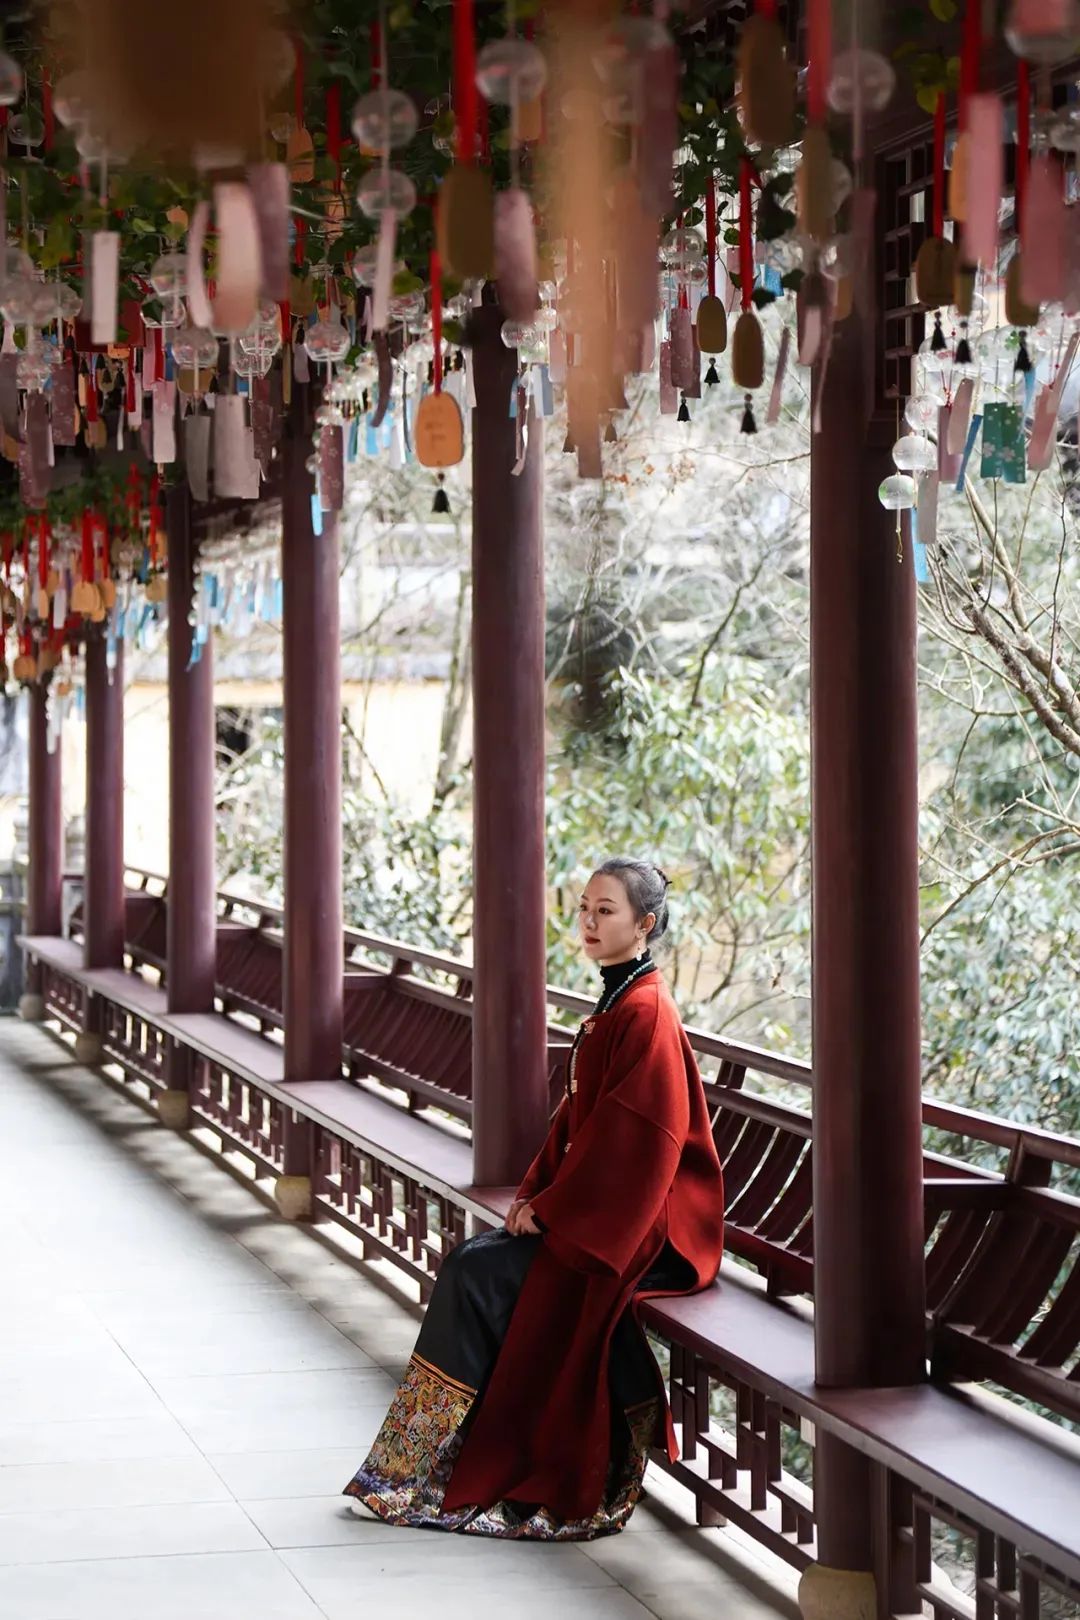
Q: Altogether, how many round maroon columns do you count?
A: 6